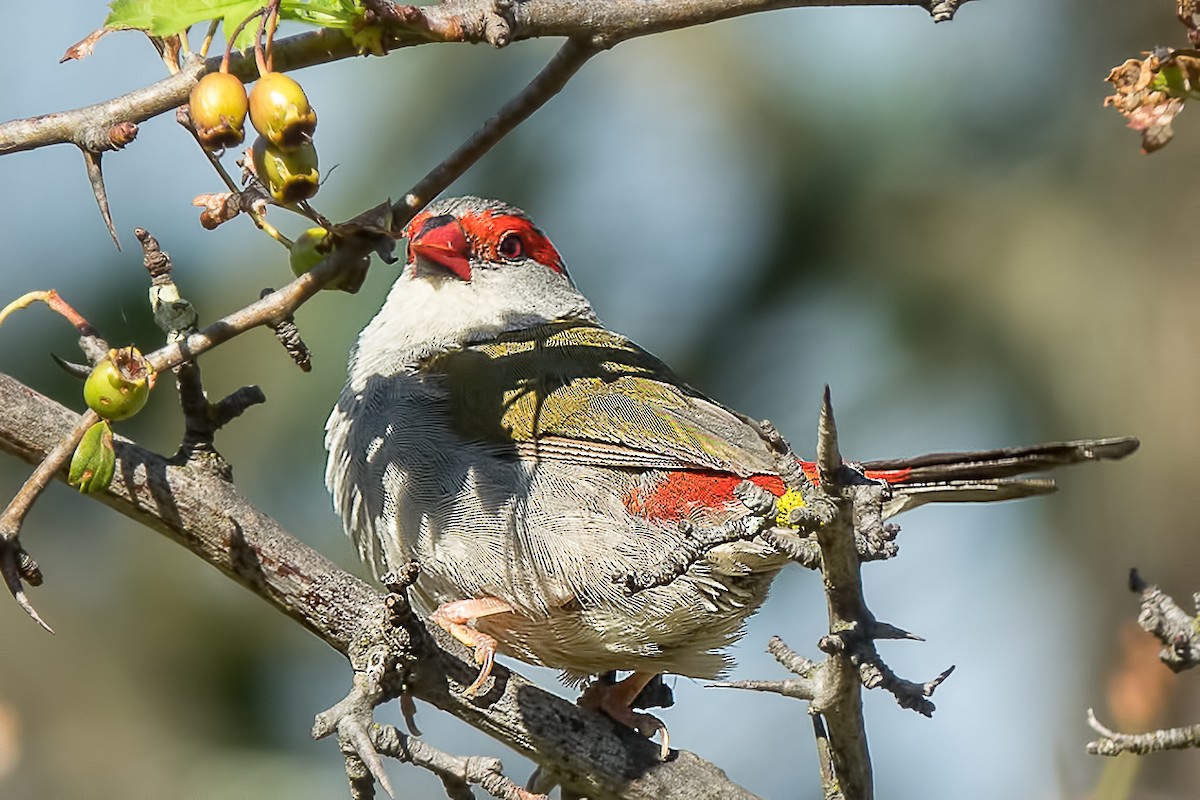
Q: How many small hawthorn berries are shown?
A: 5